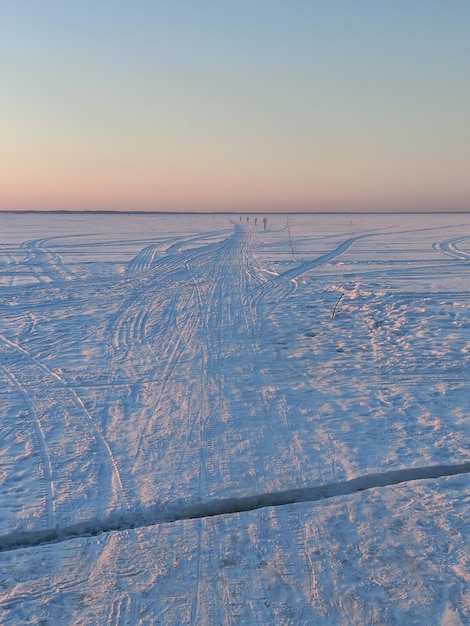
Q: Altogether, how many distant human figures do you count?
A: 4